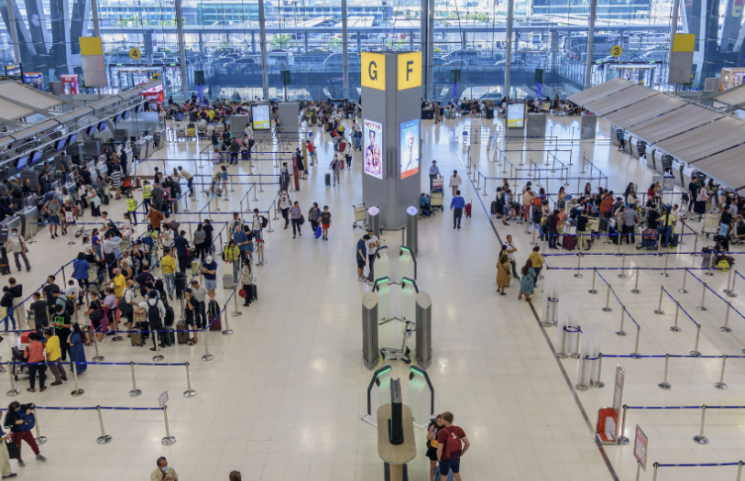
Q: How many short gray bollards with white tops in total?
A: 4